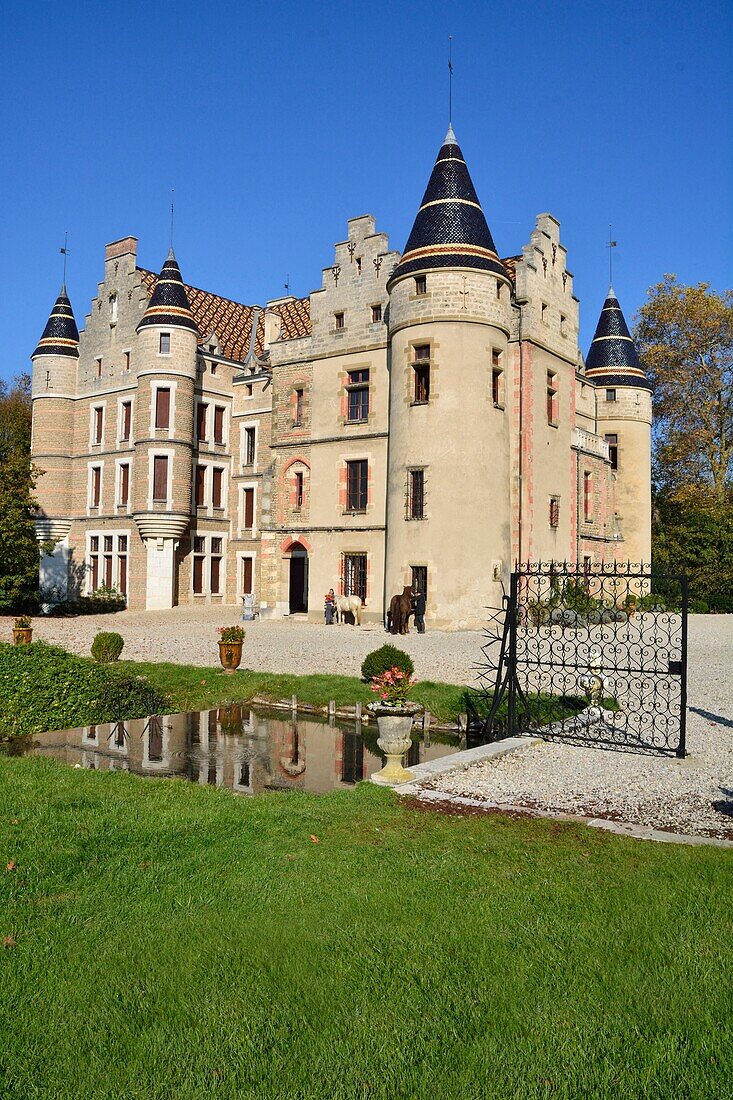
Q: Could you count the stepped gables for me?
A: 3